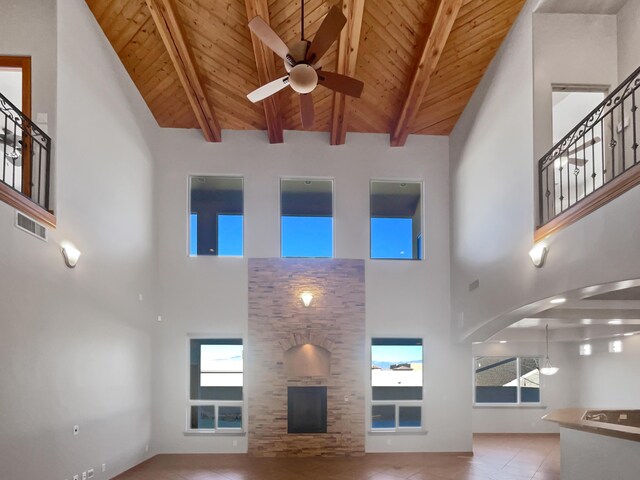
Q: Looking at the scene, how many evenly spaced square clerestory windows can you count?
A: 3